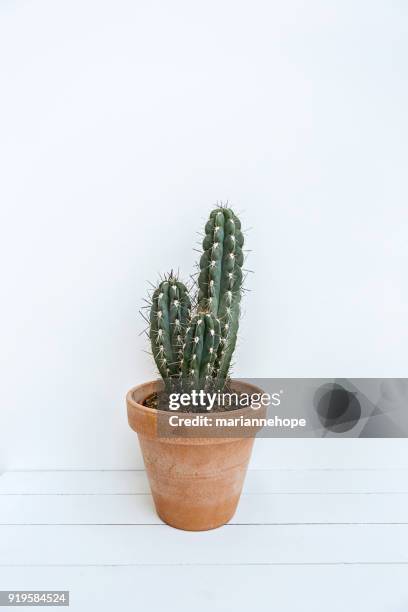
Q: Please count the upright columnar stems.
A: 3